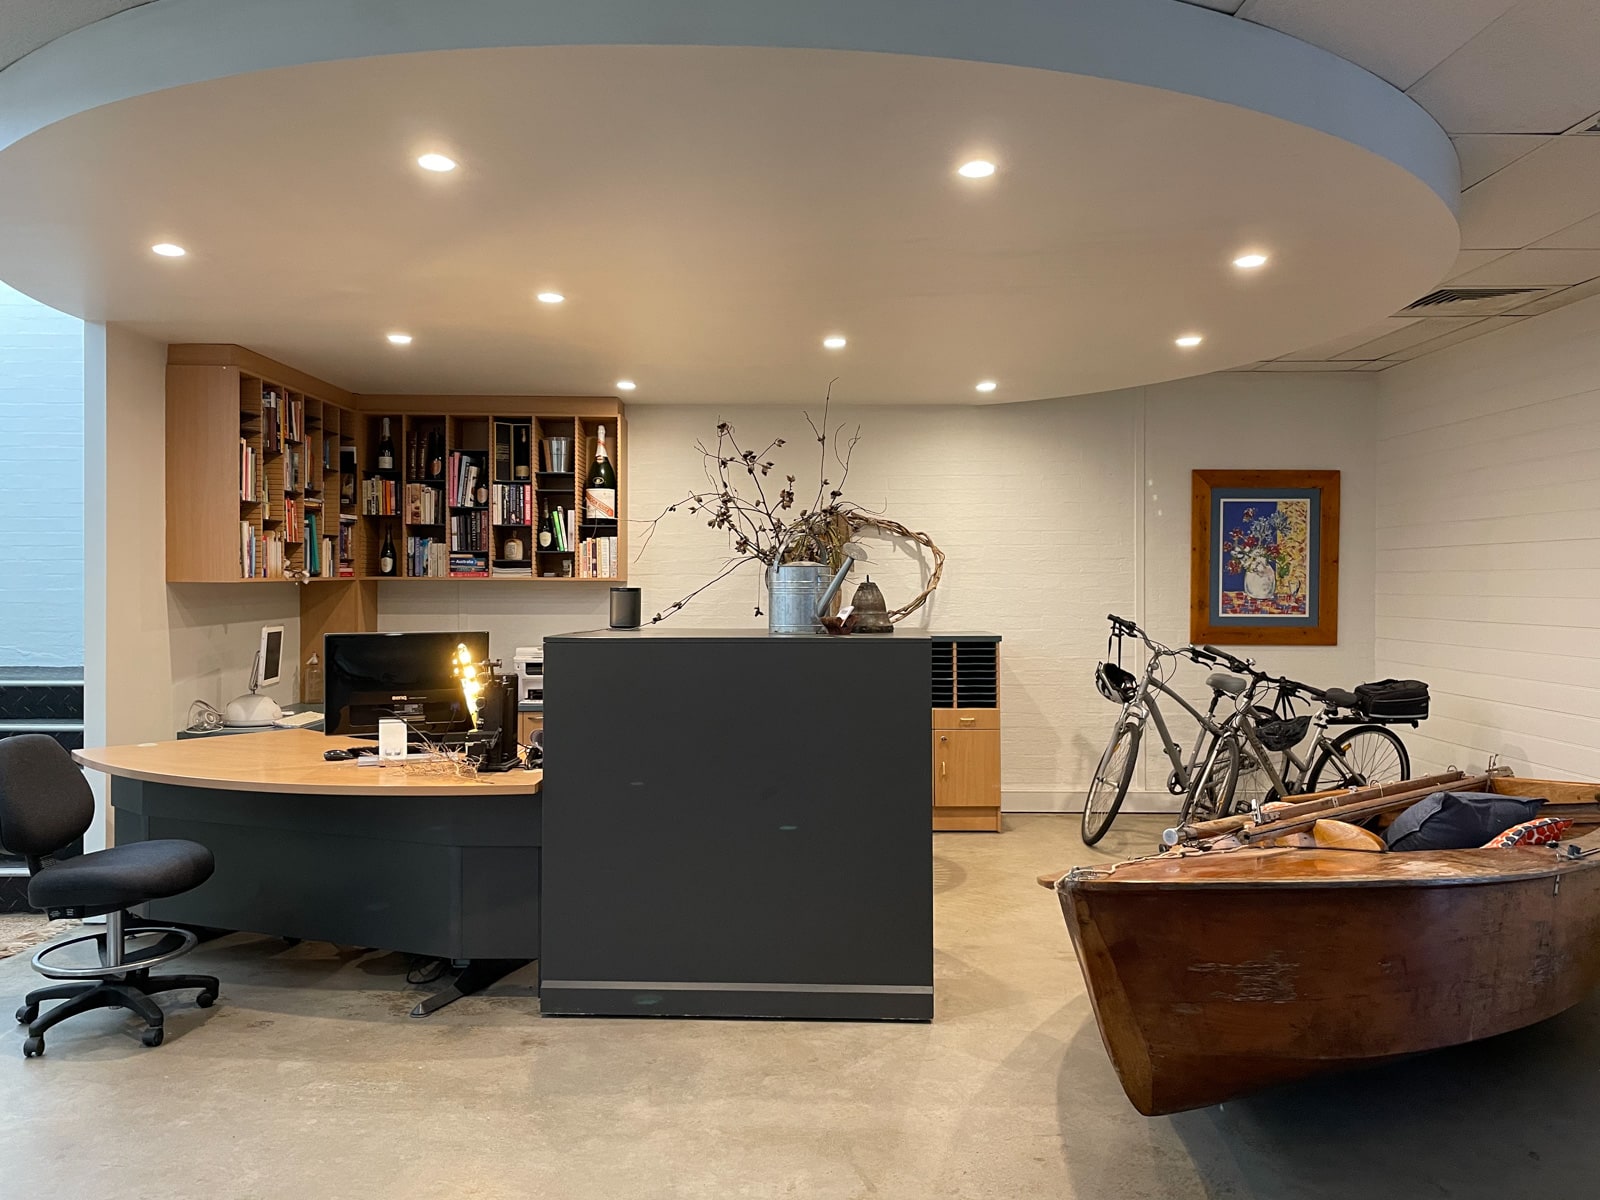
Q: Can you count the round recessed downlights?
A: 10